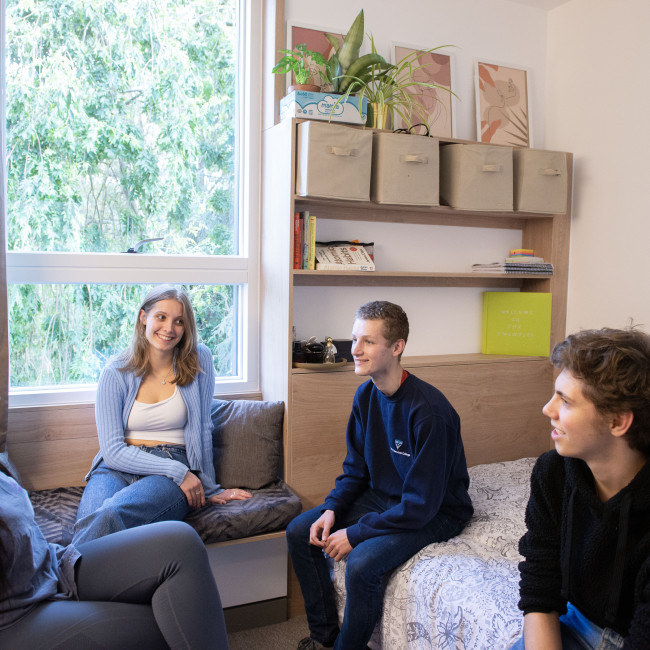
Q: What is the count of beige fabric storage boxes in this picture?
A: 4